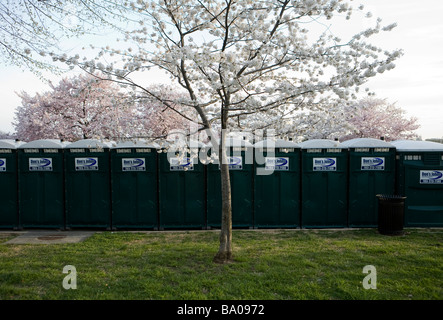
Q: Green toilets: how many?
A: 10